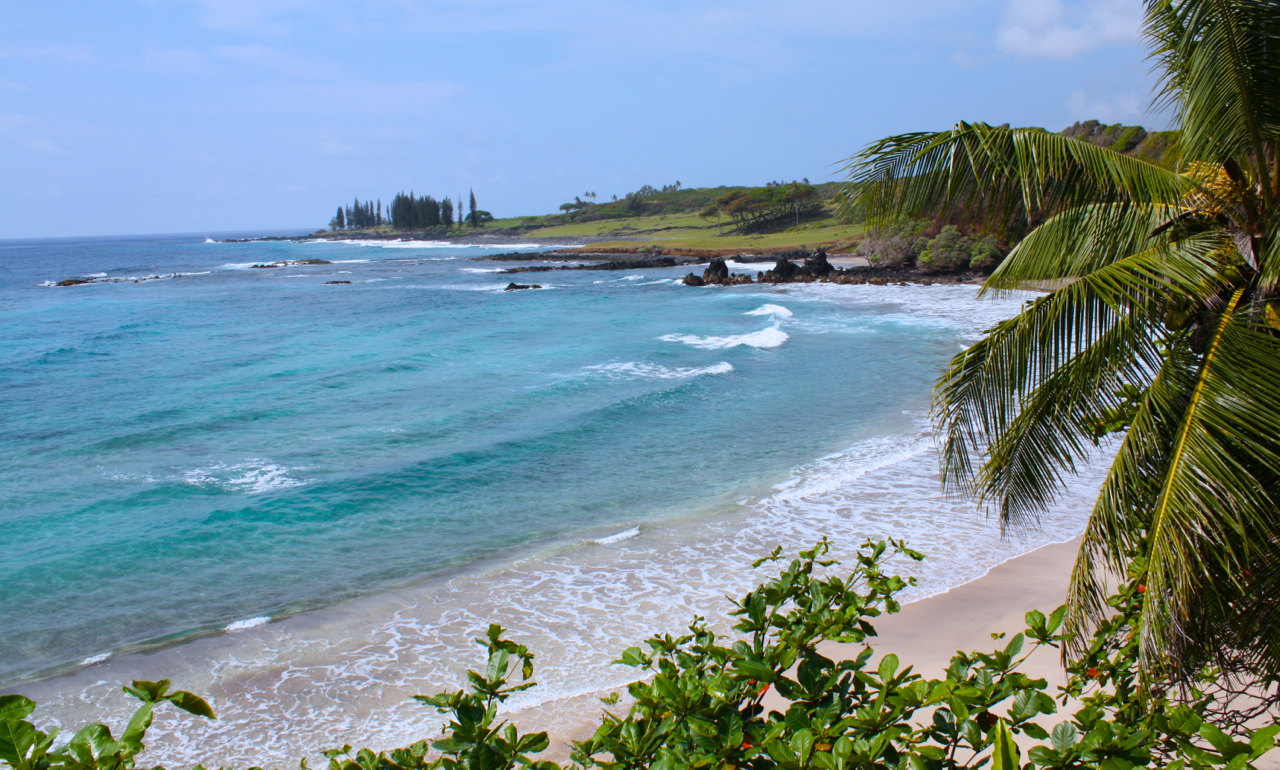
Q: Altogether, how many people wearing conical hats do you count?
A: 0